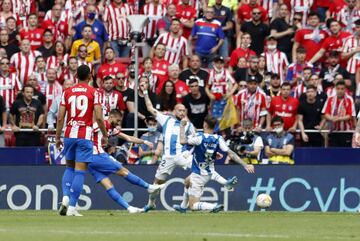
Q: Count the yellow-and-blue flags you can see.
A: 1